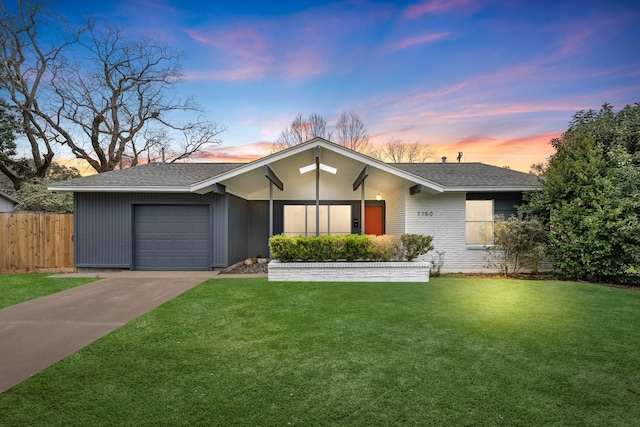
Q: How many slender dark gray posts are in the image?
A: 3